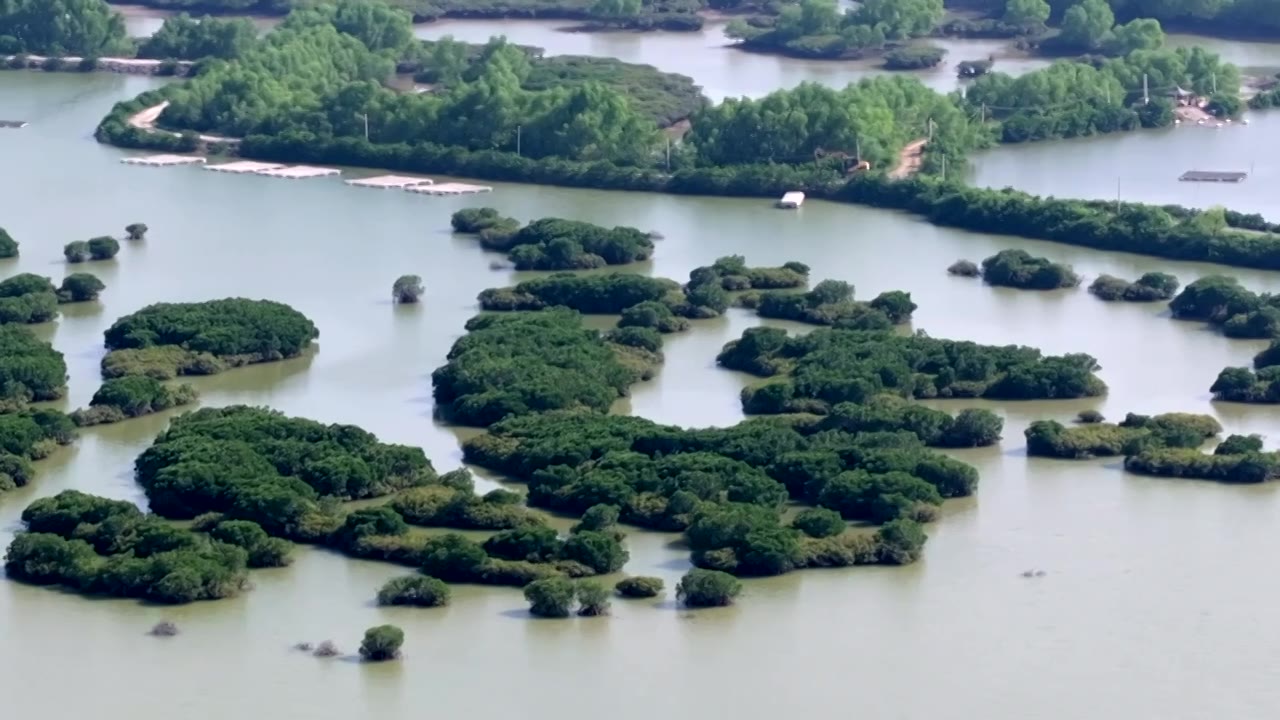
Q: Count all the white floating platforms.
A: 6